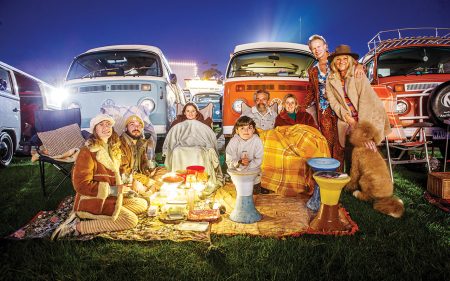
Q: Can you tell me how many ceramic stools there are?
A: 3